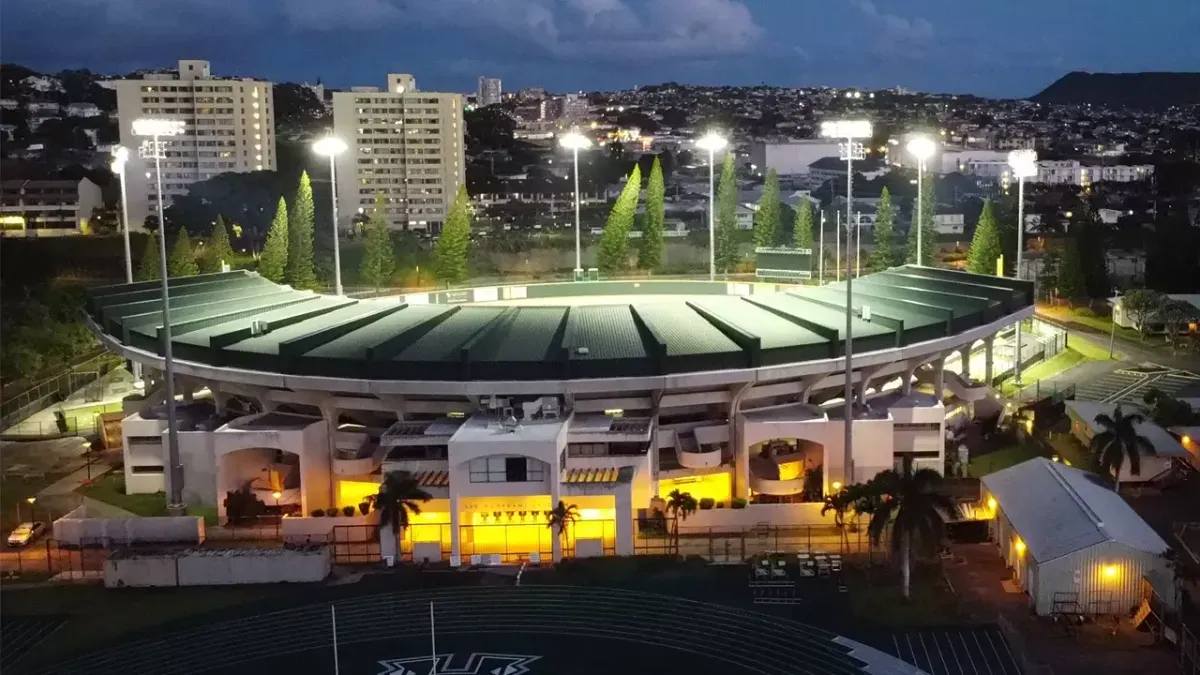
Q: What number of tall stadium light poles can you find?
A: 8